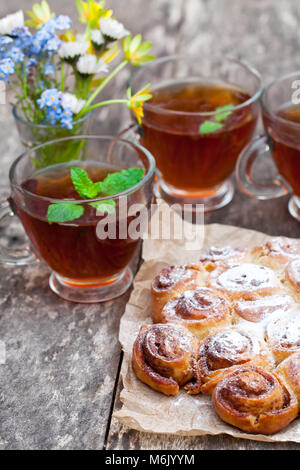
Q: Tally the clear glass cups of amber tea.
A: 3